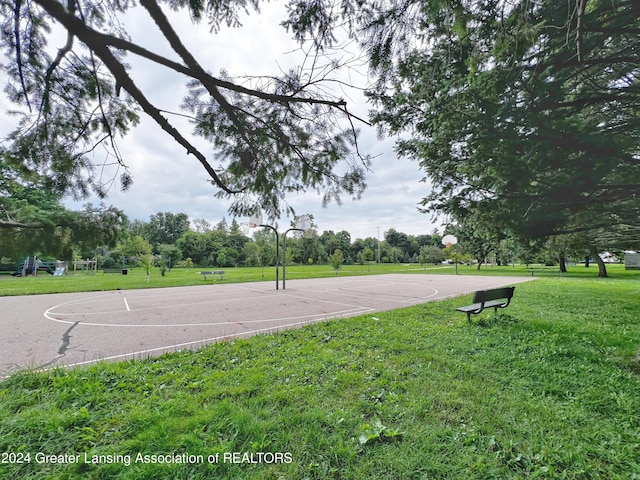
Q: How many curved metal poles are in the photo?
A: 2